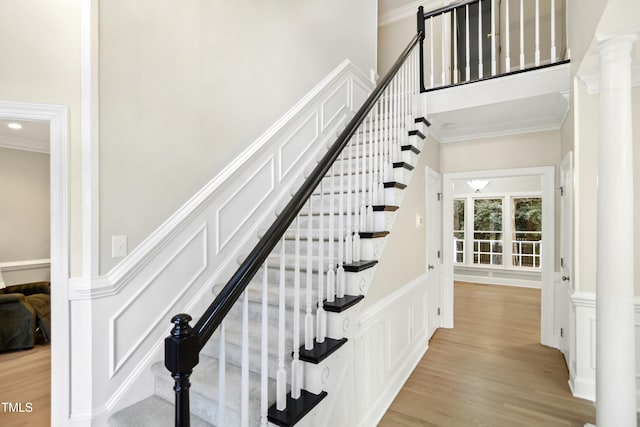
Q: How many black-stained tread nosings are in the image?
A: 11